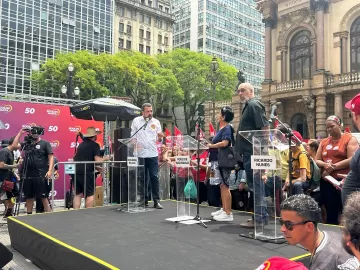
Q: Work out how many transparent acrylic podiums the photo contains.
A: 3